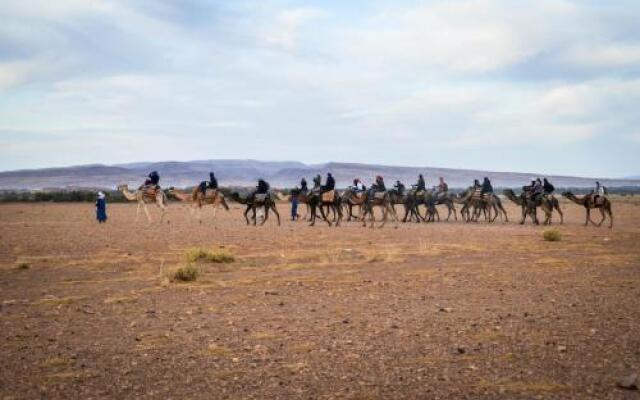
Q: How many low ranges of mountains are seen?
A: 1